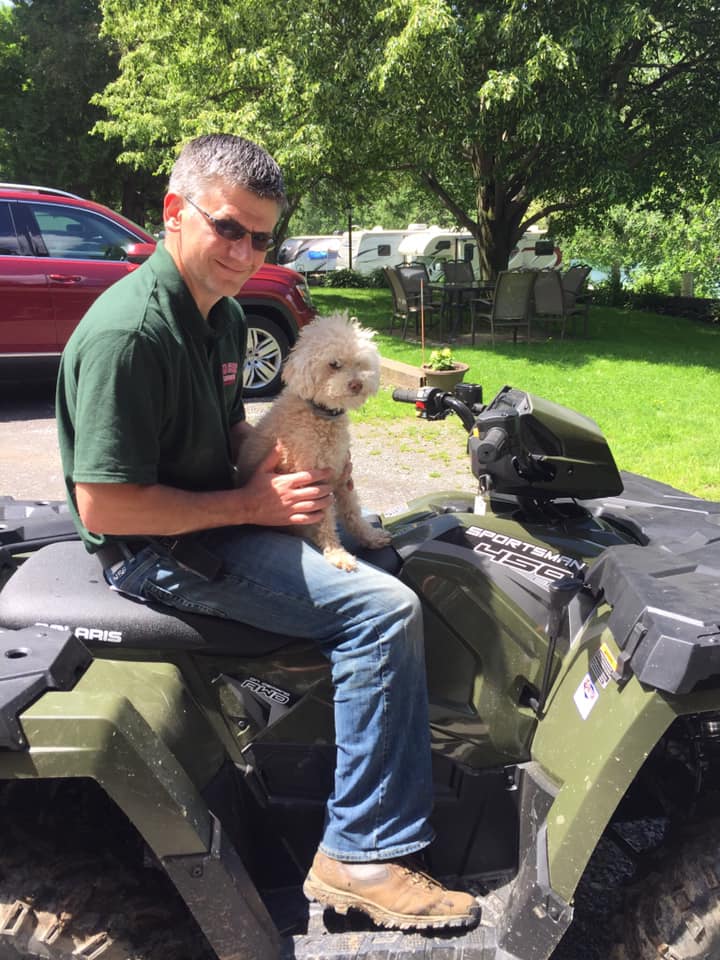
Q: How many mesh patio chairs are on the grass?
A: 6